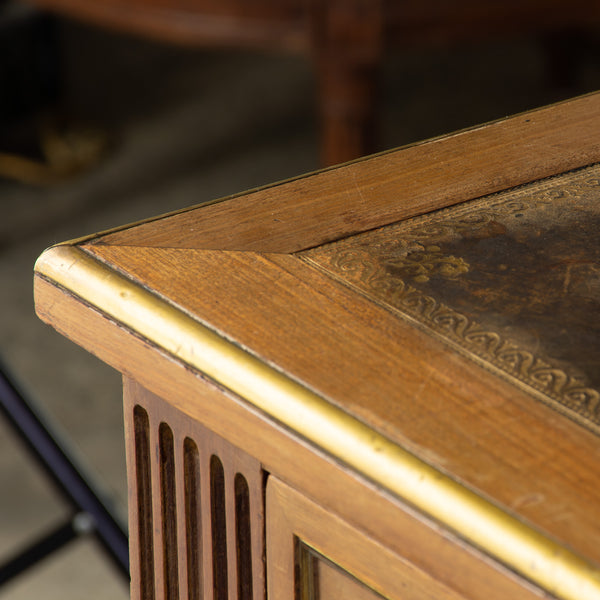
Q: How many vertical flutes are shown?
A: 5